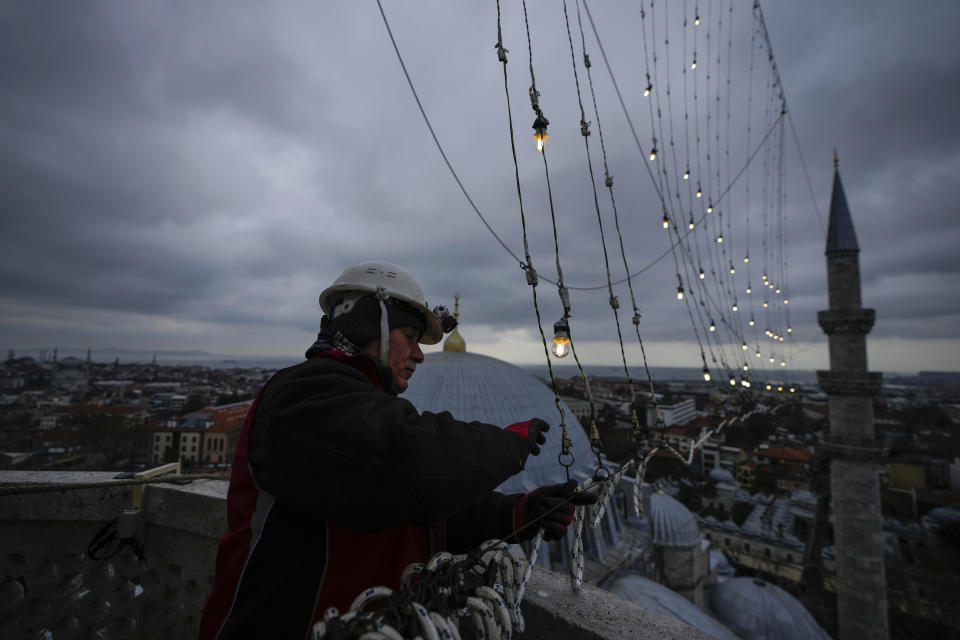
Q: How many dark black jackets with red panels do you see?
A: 1